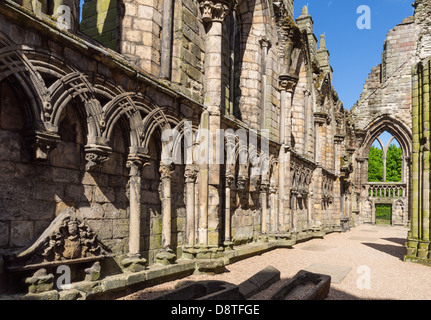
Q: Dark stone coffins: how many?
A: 3